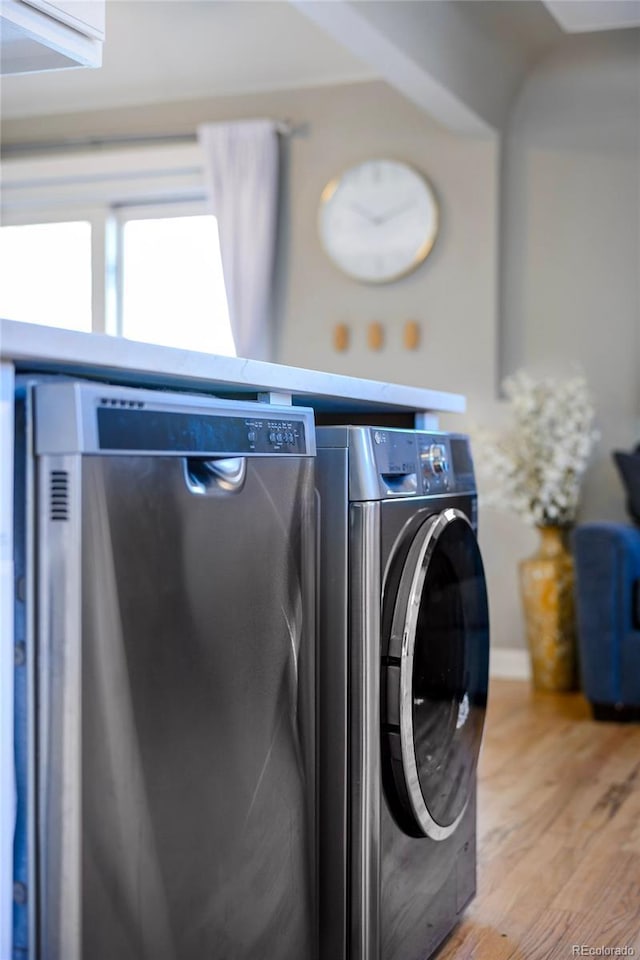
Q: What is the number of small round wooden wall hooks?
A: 3